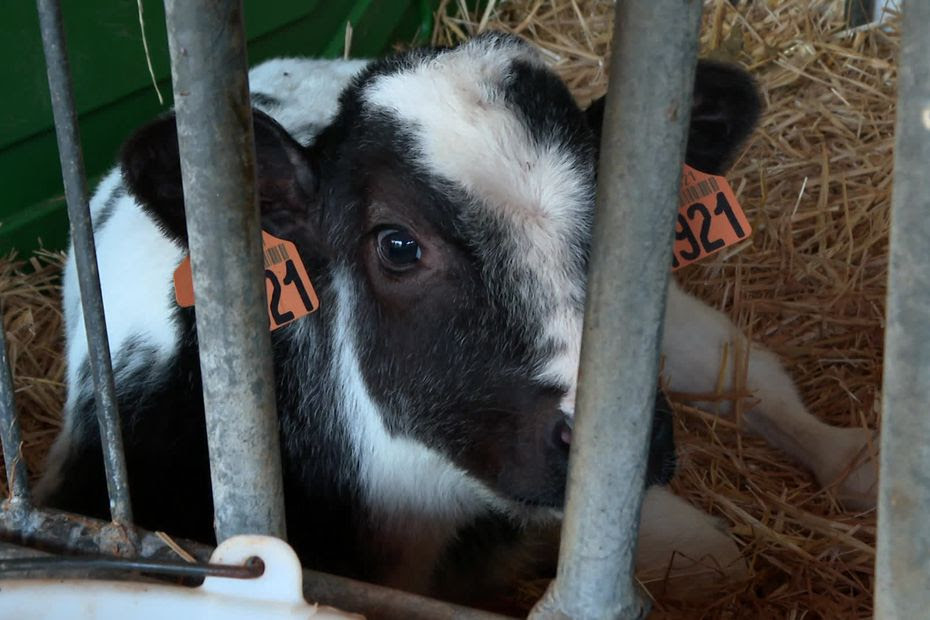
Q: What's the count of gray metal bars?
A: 5